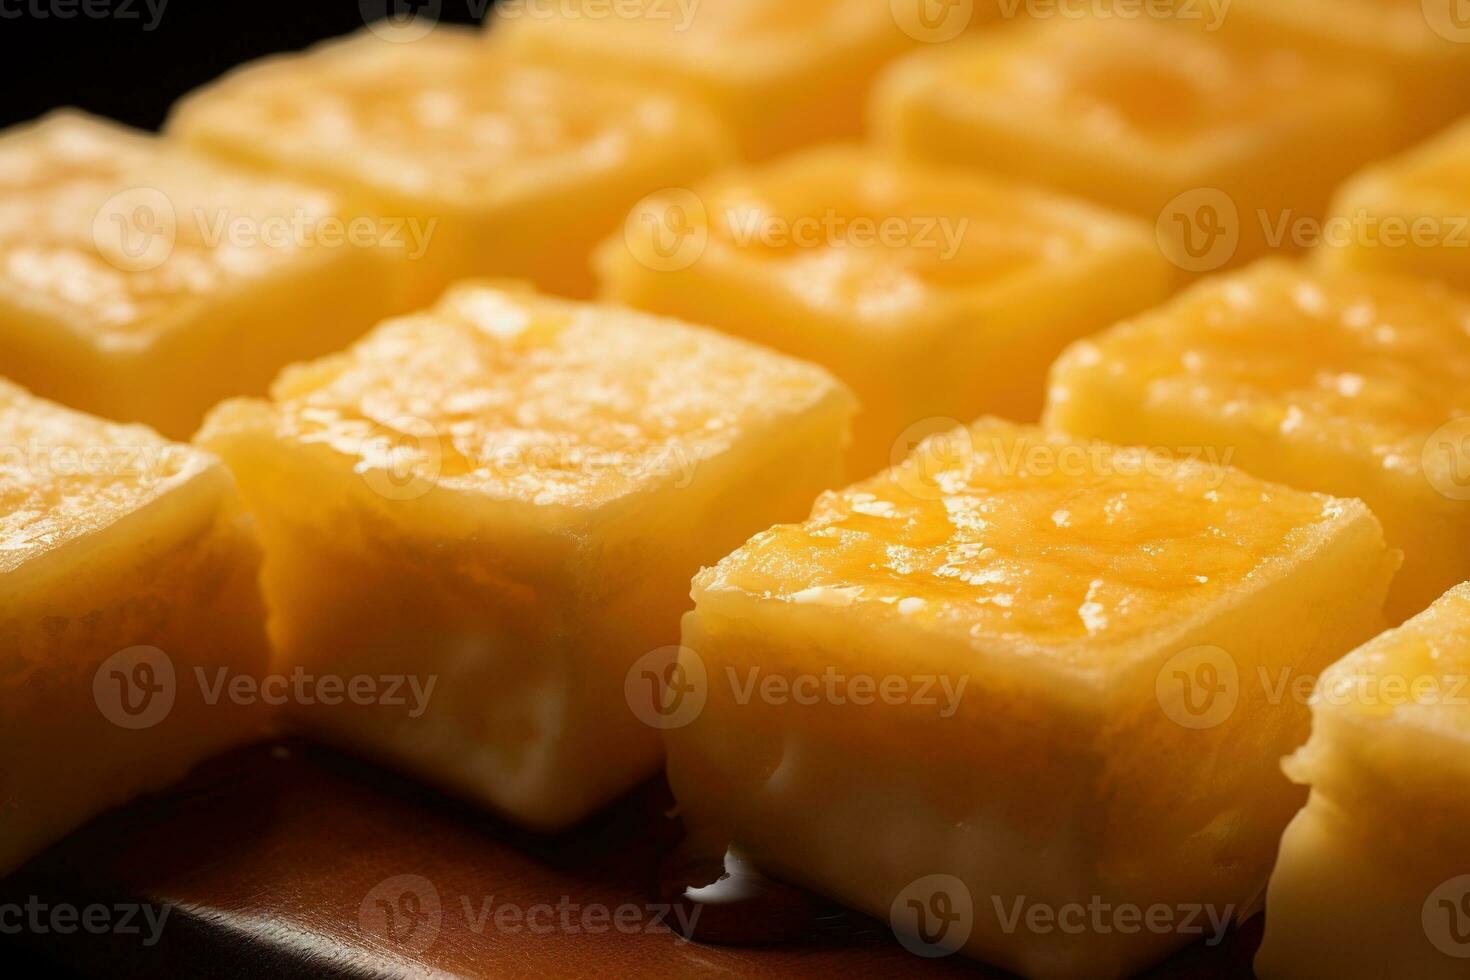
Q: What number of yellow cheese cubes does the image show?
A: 12